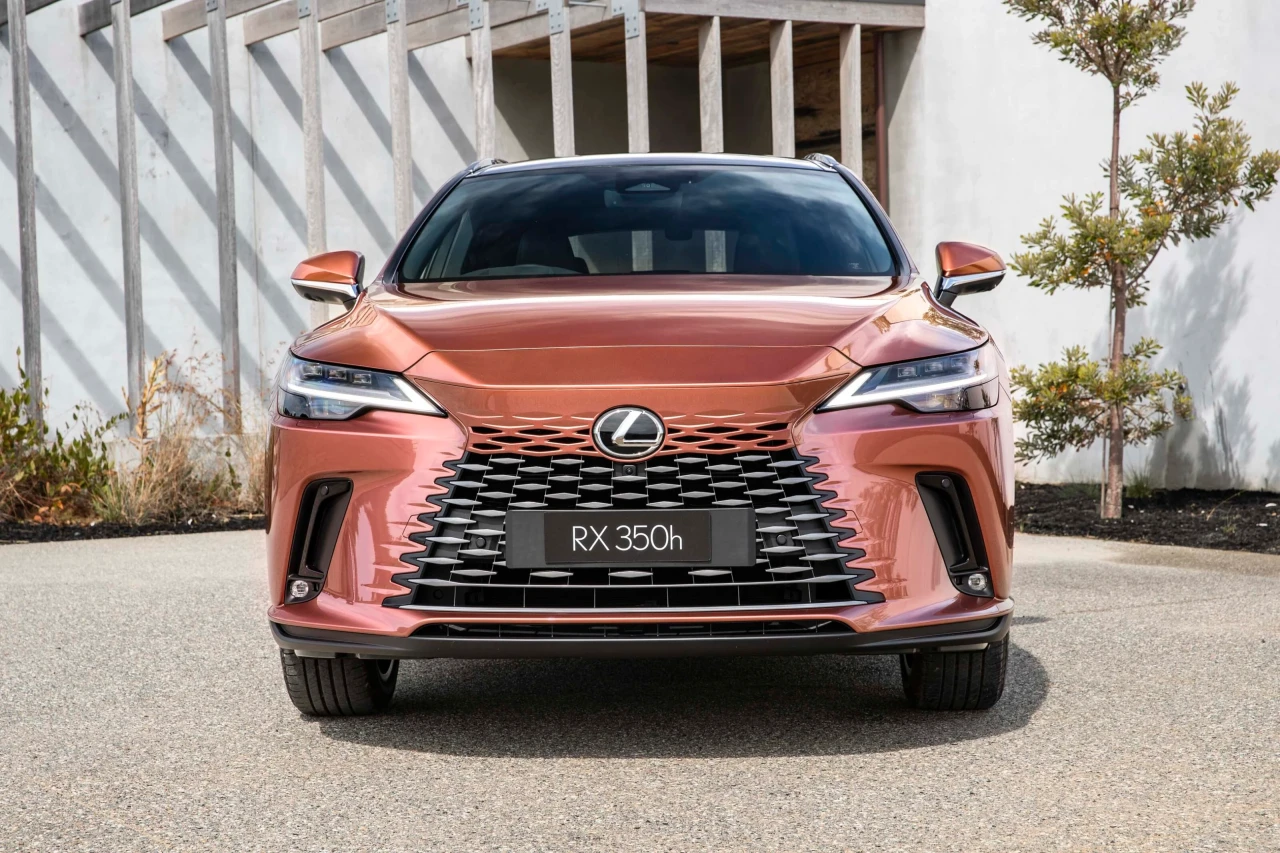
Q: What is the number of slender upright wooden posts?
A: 11